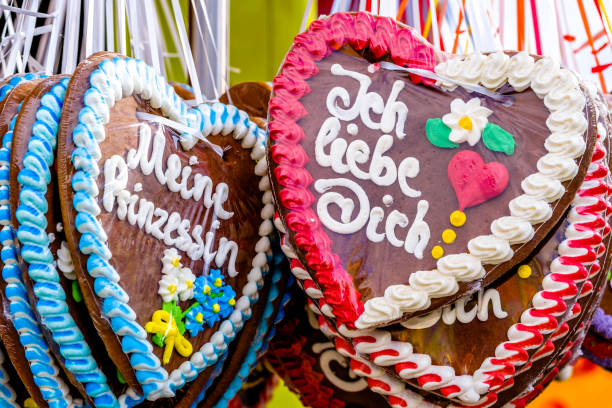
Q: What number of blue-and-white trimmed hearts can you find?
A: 4